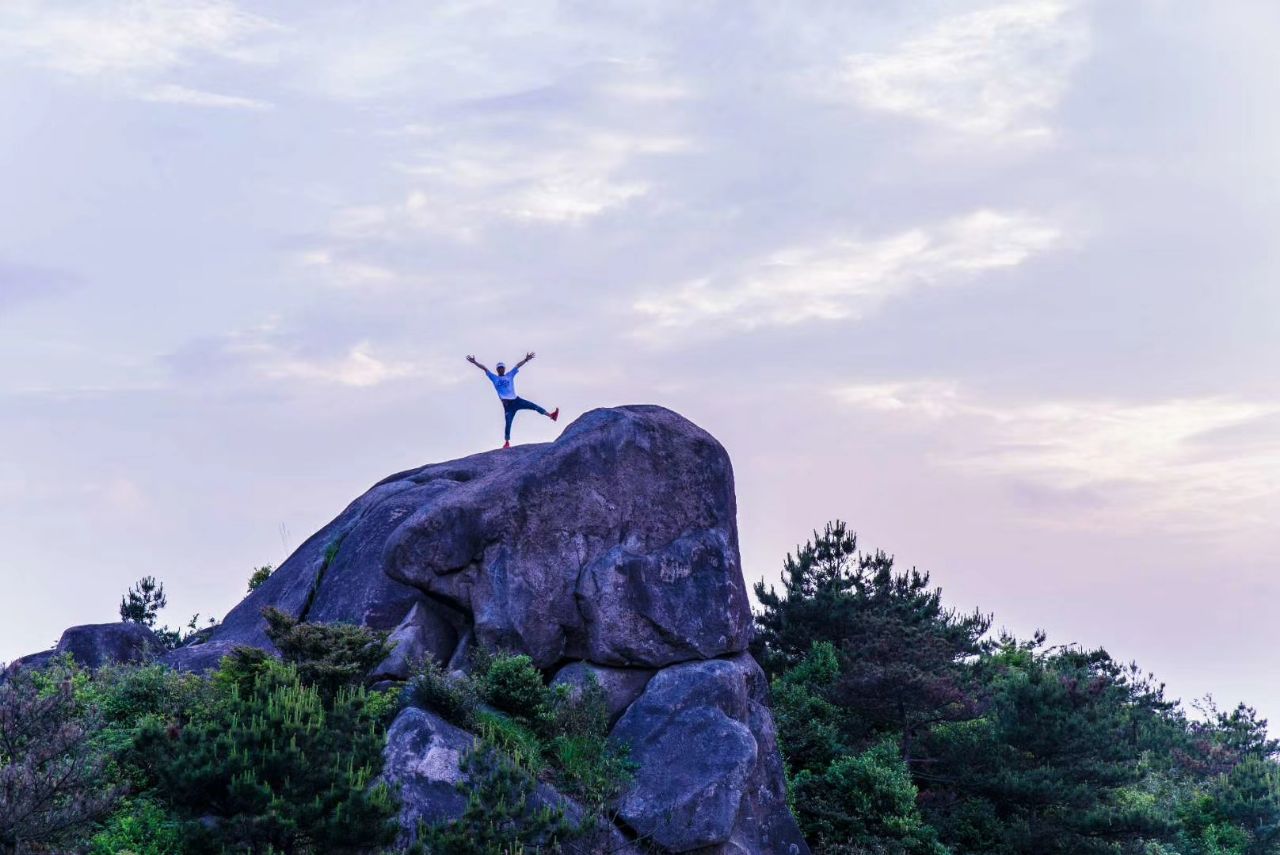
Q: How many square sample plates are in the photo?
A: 0